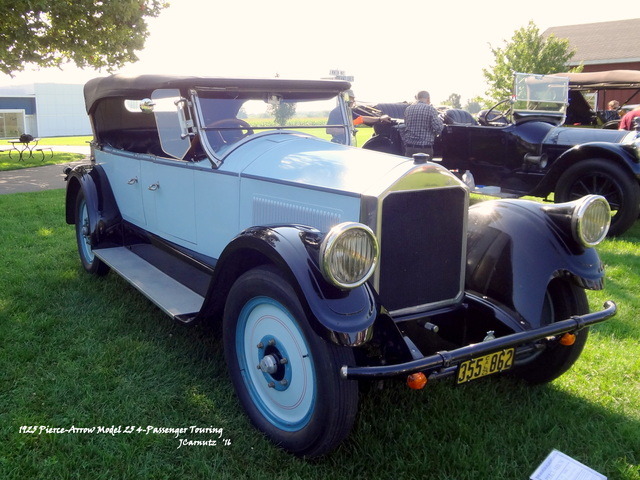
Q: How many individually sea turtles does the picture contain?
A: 0